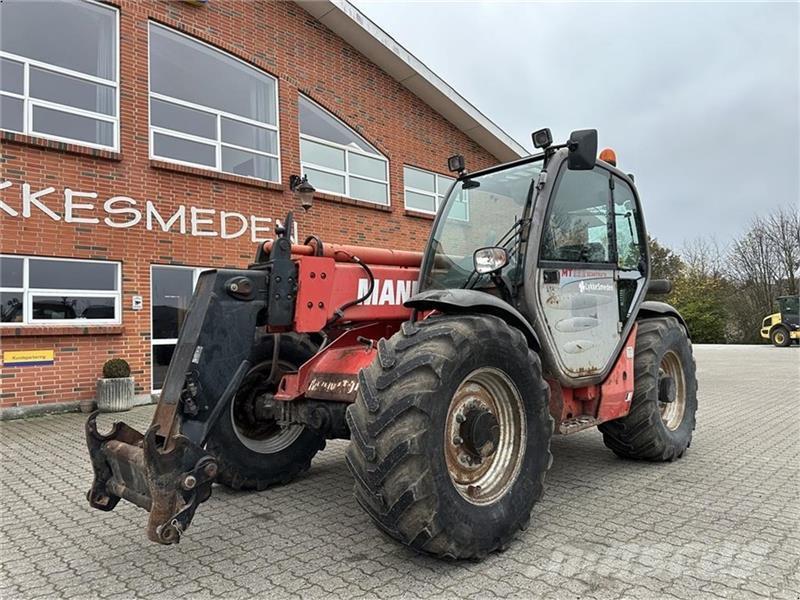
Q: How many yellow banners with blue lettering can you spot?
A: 1